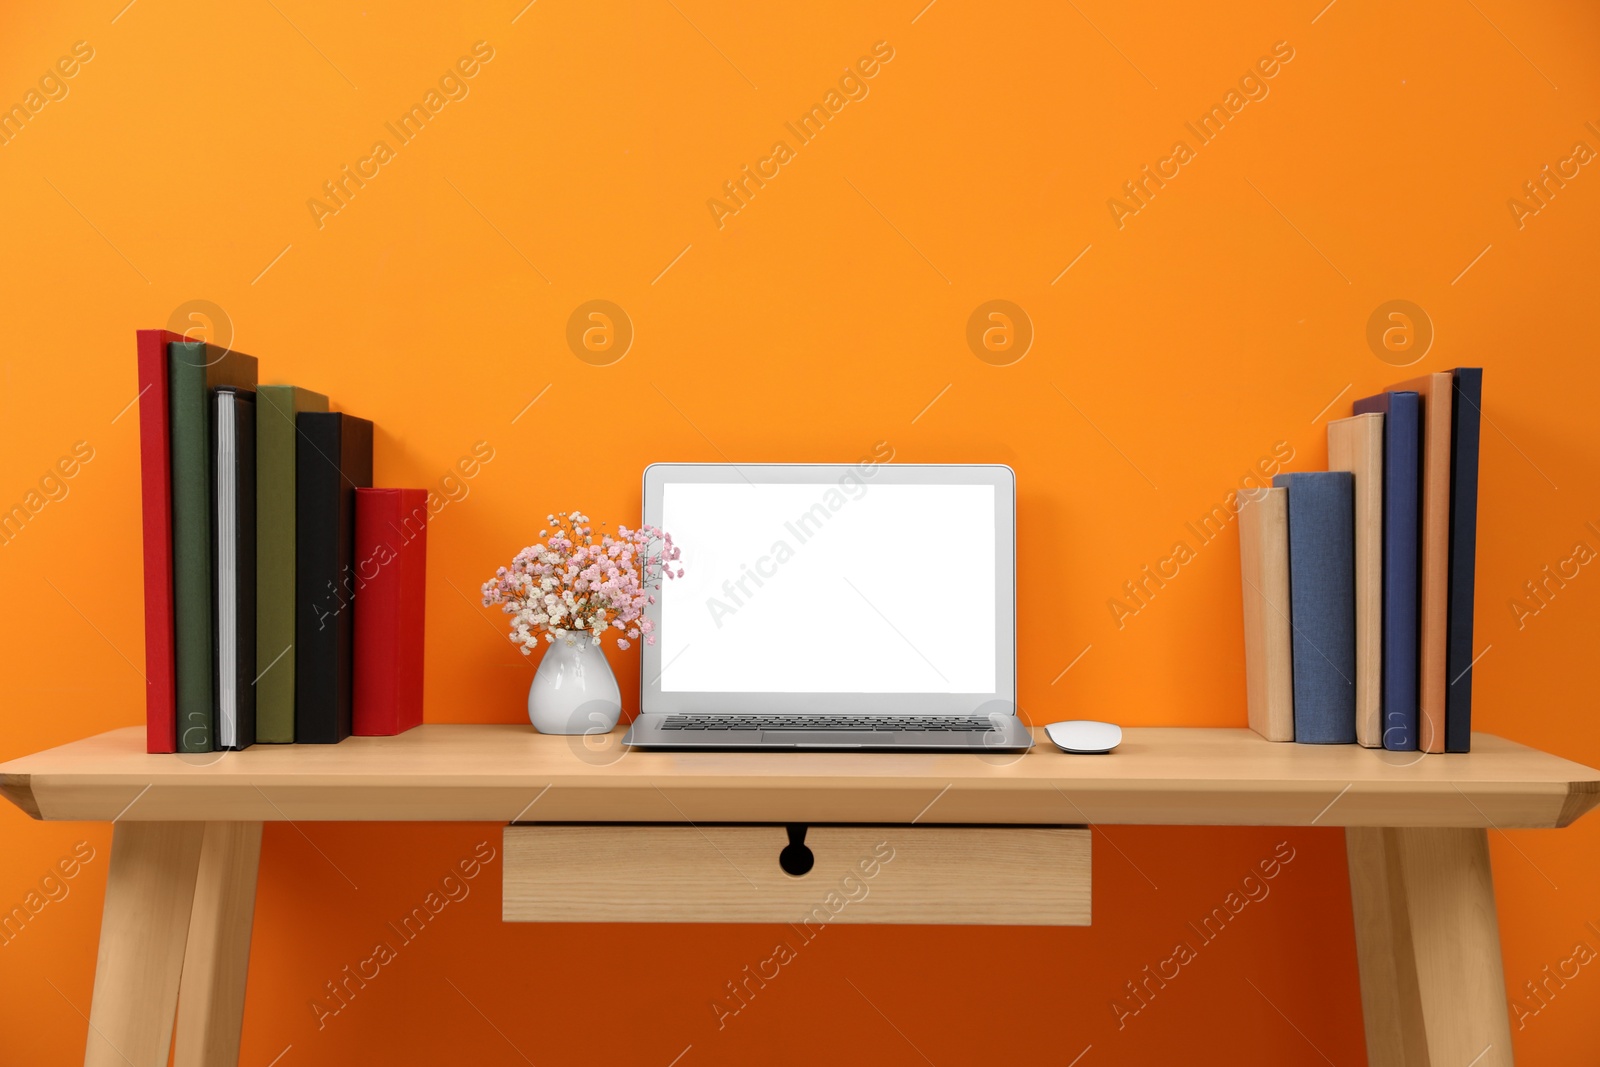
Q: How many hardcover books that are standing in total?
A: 12